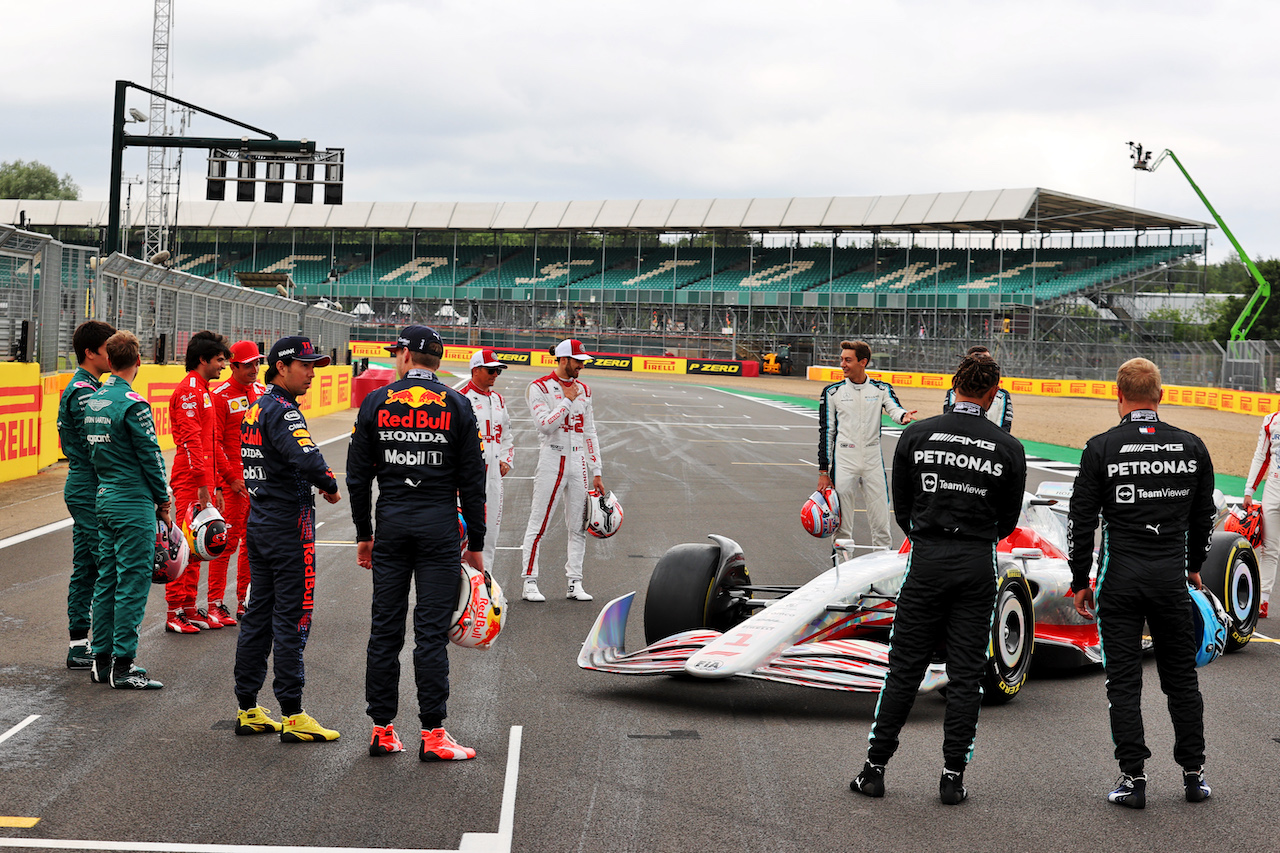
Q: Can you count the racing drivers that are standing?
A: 13